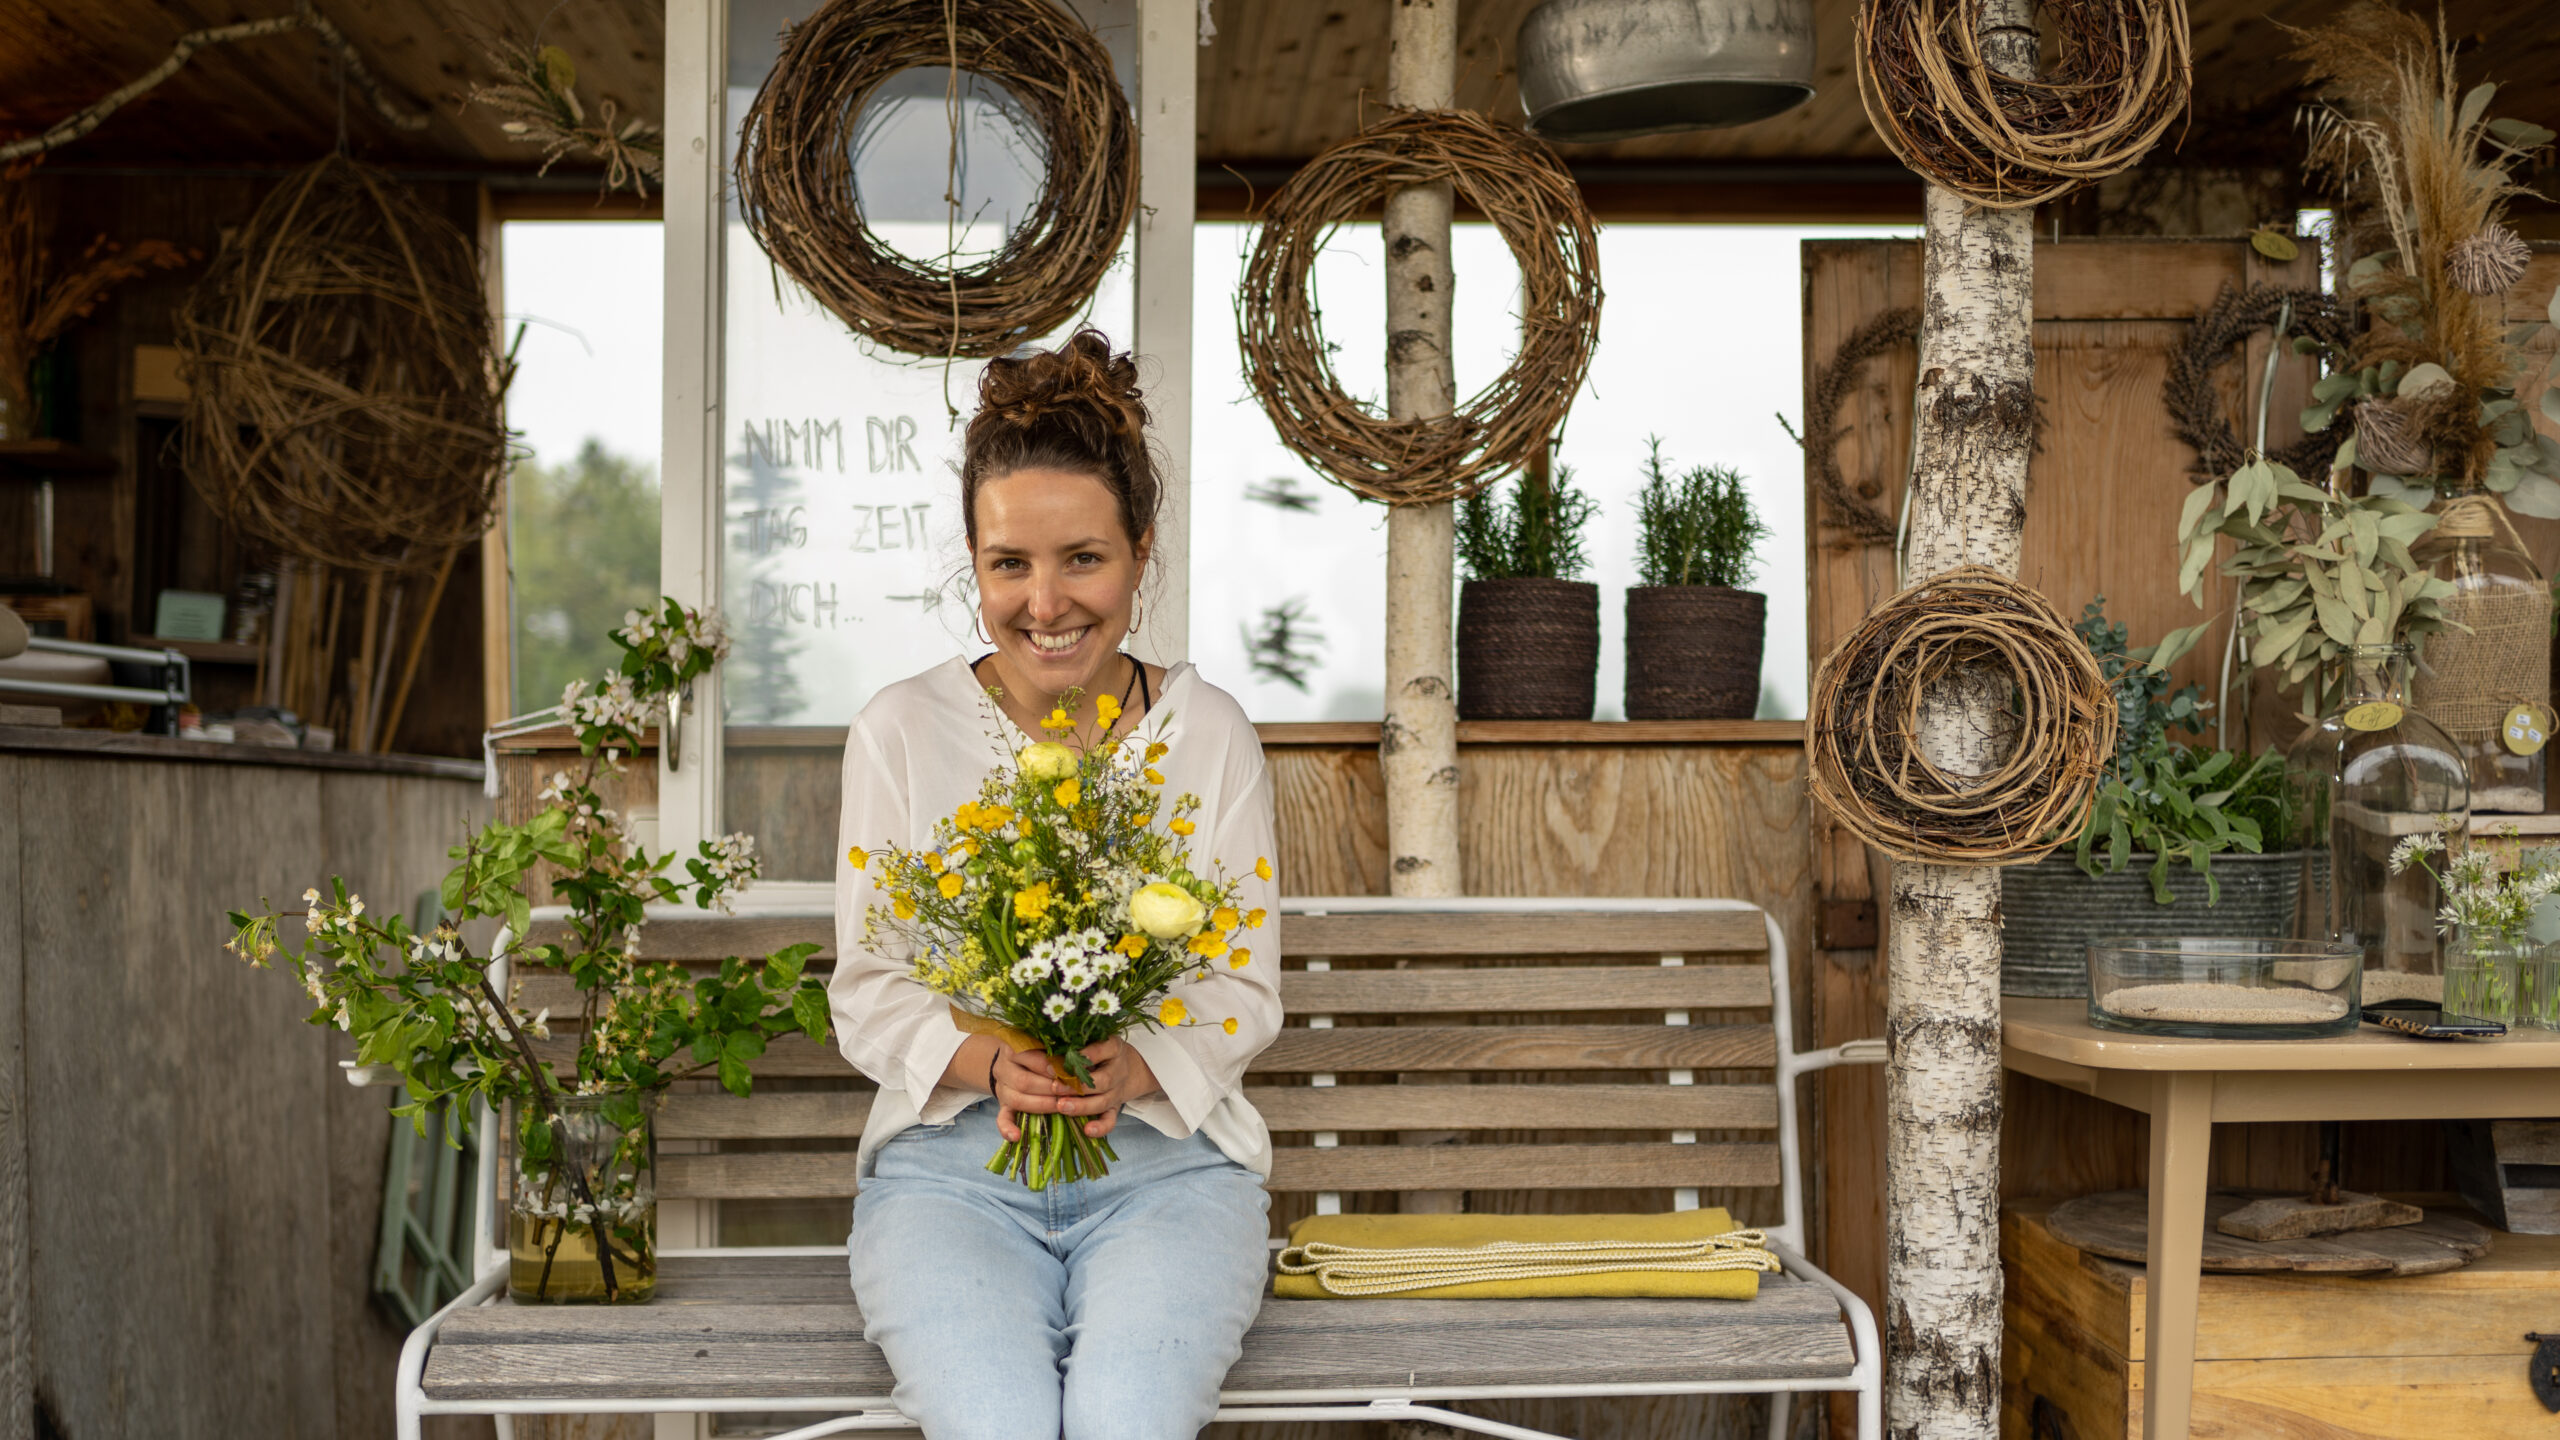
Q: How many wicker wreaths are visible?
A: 4